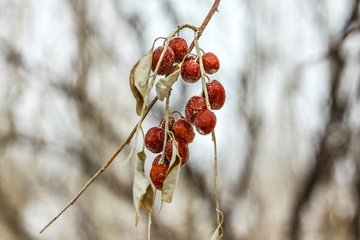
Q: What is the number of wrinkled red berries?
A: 14